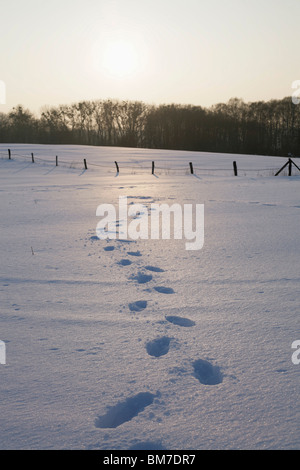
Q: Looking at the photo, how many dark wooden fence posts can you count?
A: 9